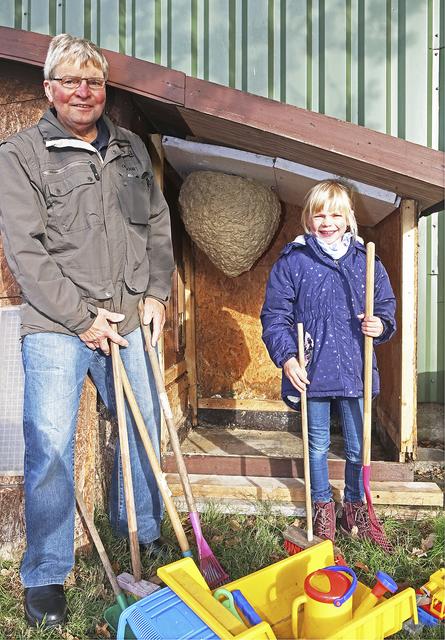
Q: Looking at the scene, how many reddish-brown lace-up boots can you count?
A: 2